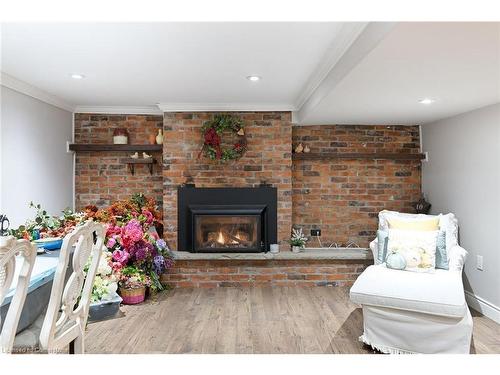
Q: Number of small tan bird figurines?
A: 2